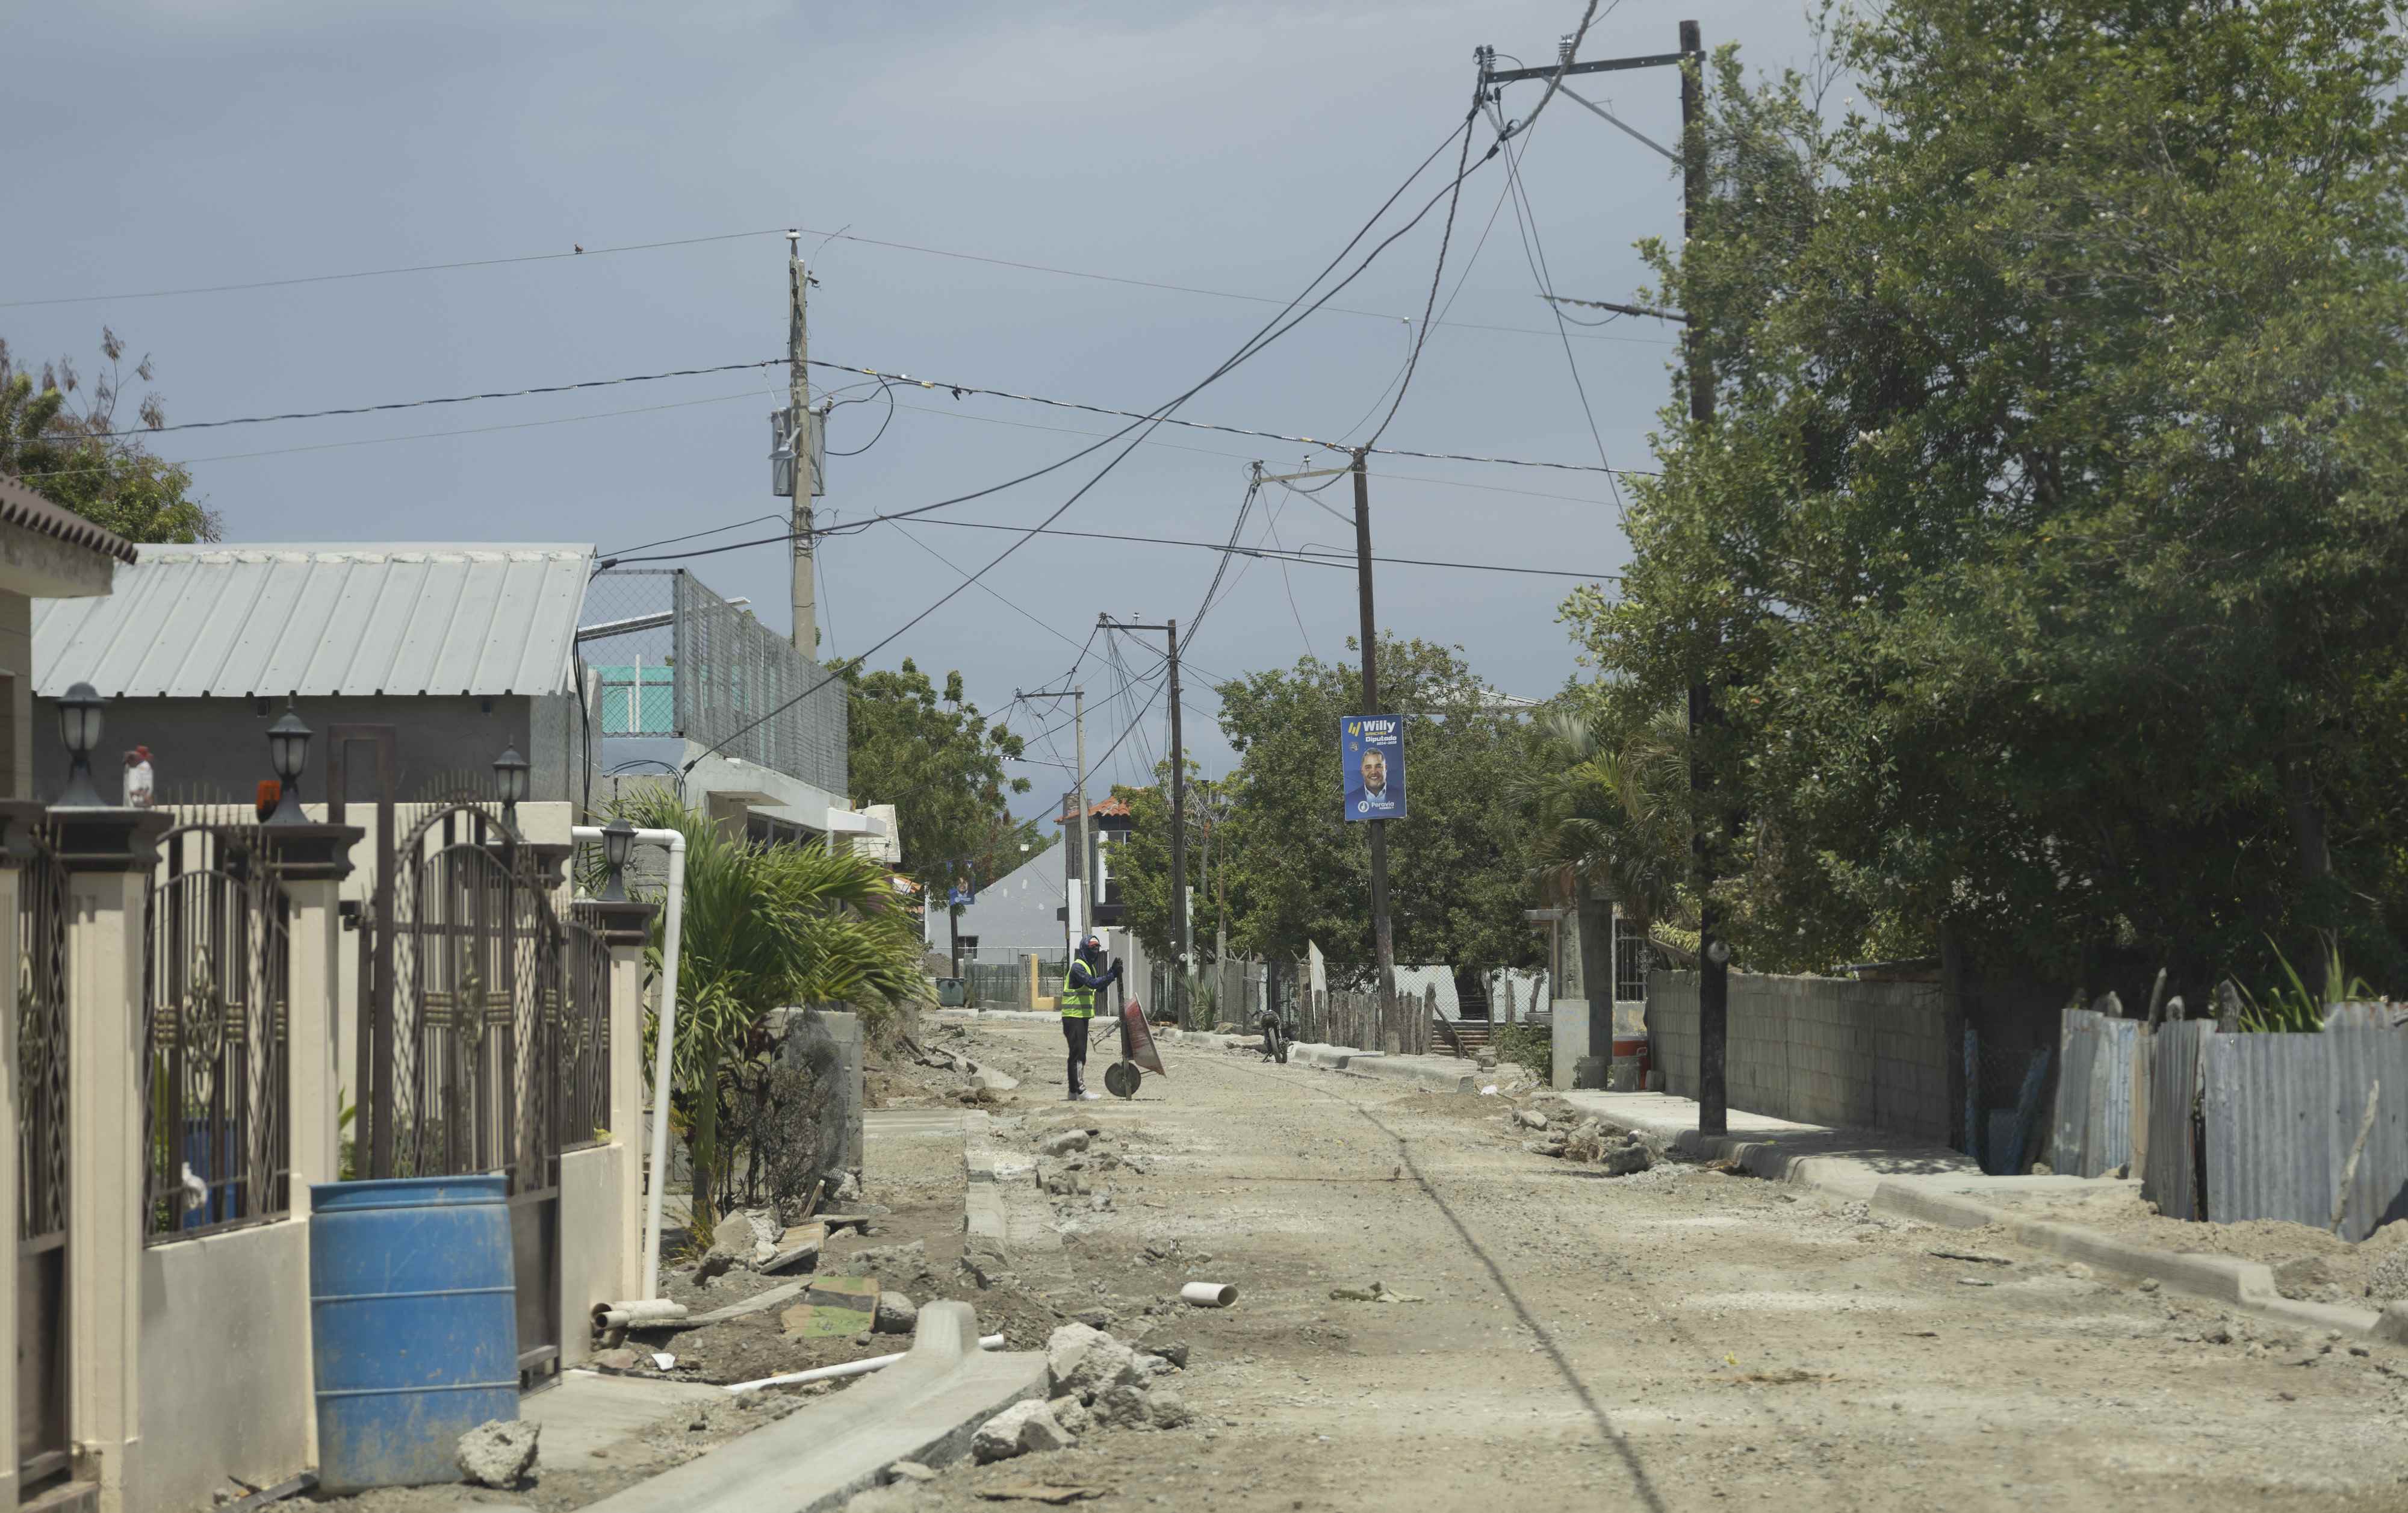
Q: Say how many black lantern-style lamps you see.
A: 4